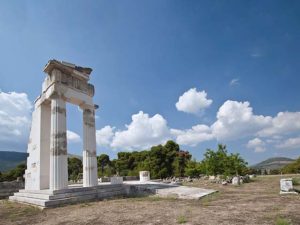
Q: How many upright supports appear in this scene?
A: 3